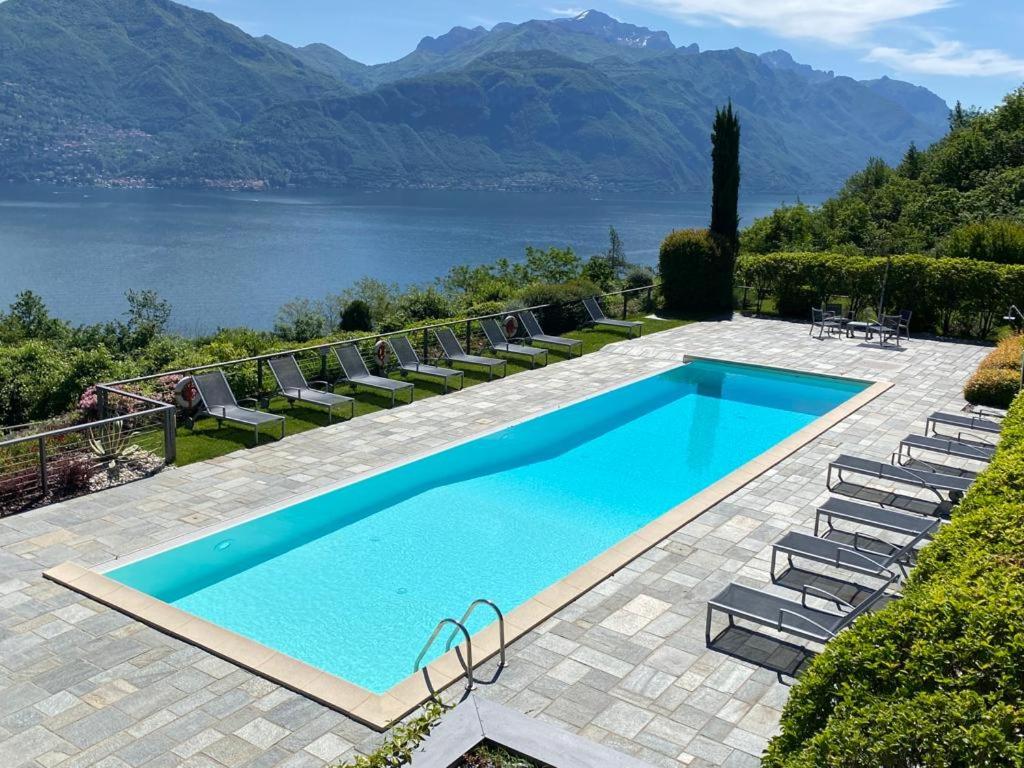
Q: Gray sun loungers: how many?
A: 14